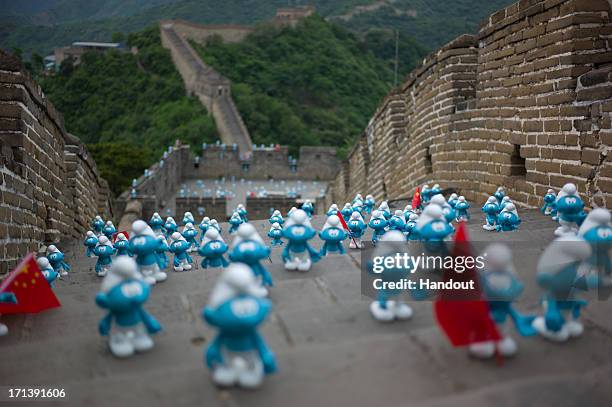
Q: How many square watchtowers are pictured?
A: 2